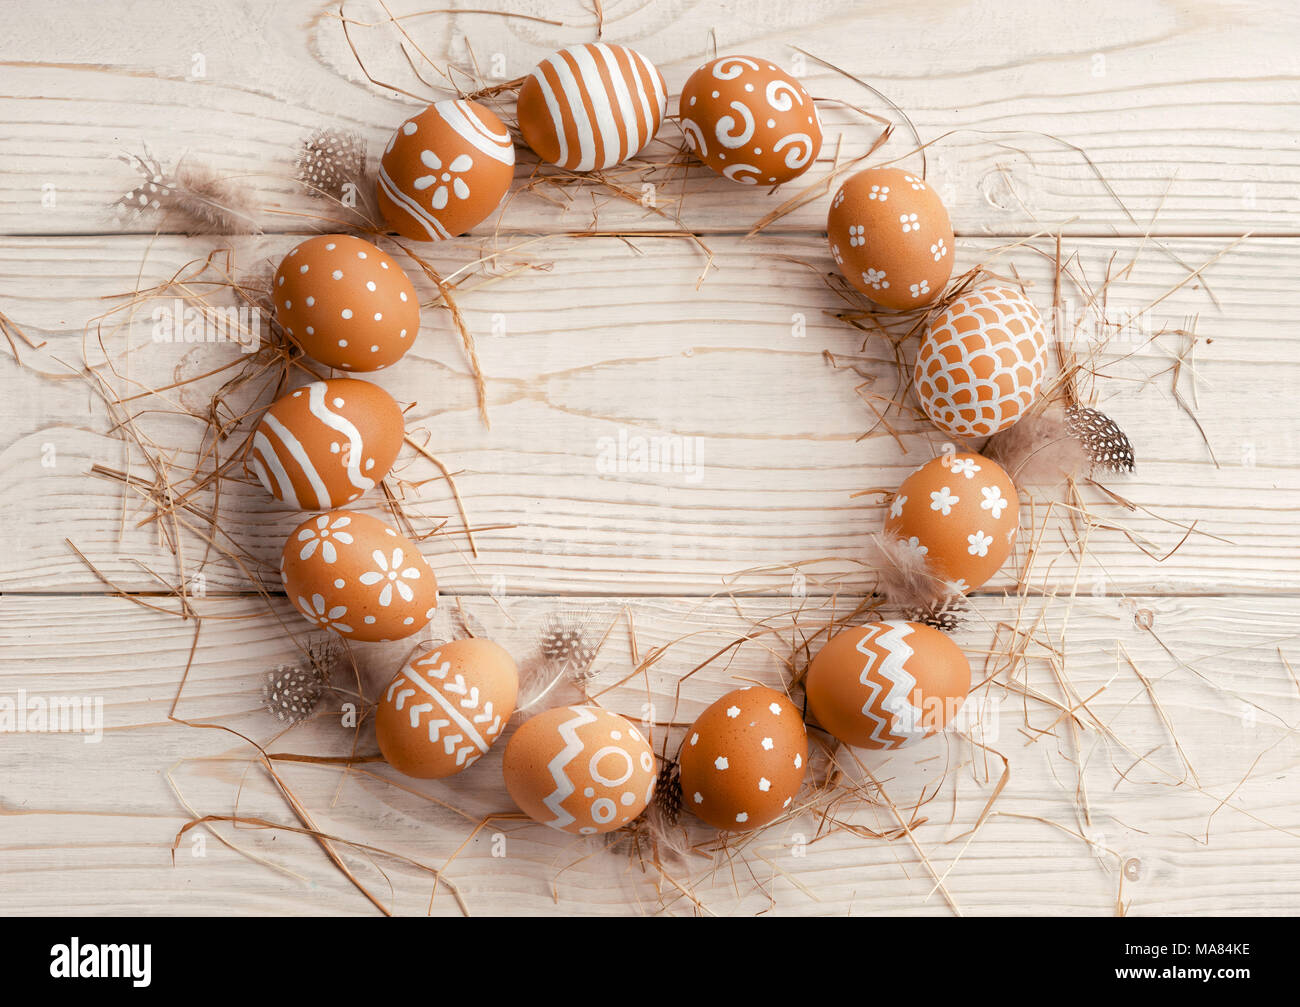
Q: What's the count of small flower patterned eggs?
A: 3